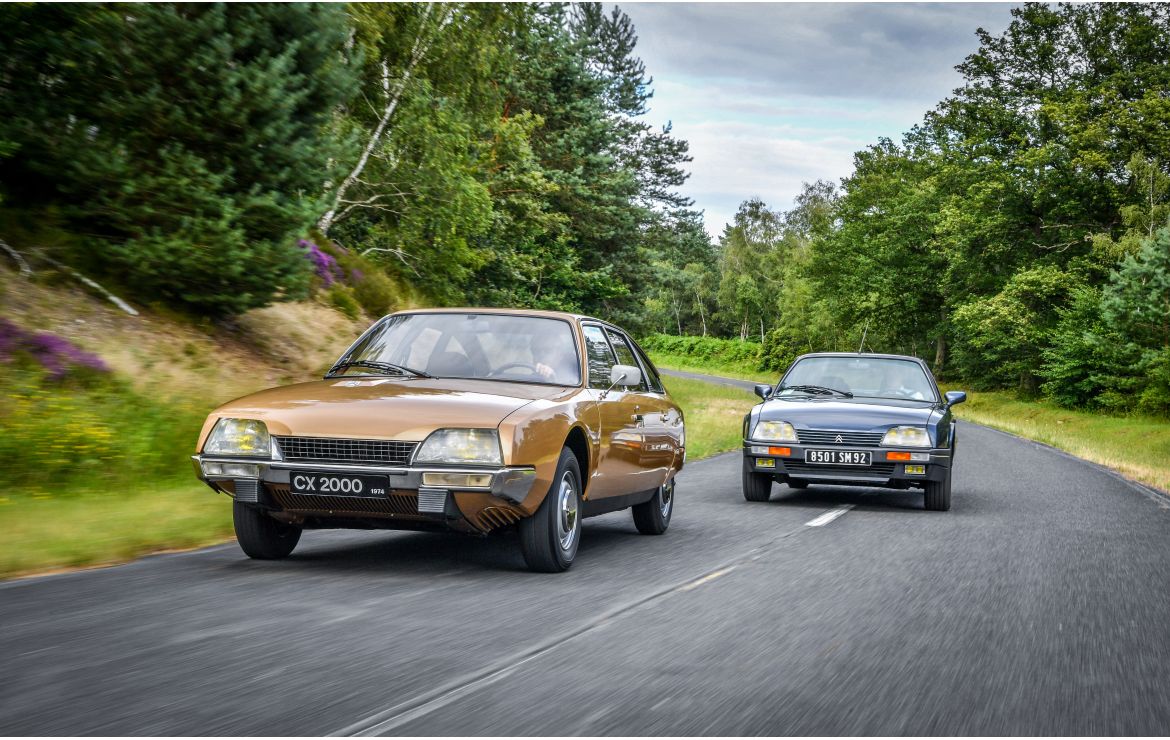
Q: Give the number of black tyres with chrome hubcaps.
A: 2